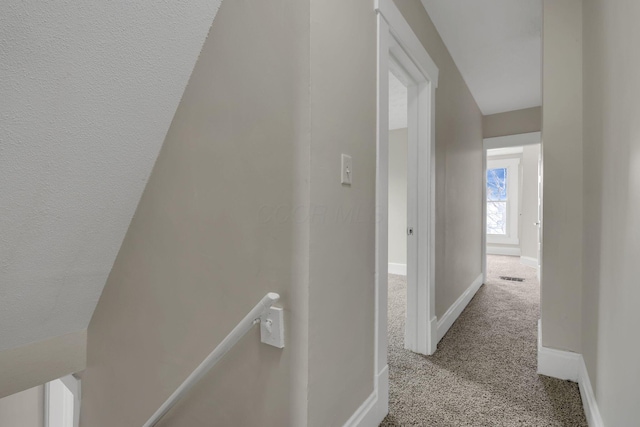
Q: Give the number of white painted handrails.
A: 1